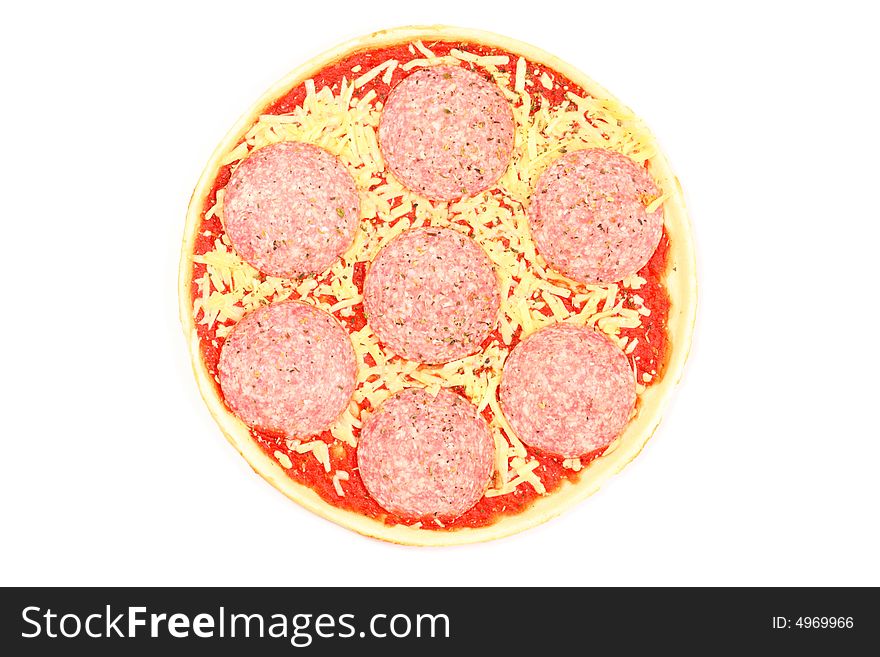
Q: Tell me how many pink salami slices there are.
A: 7